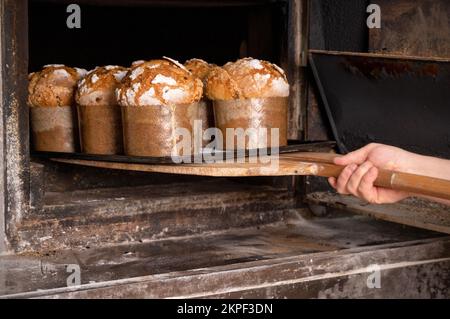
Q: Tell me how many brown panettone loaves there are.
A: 5